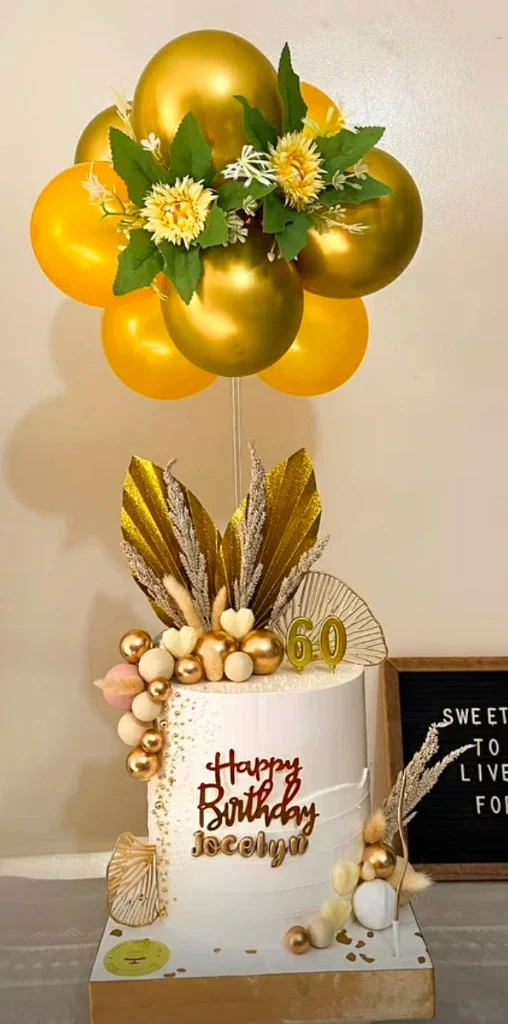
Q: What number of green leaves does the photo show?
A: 12